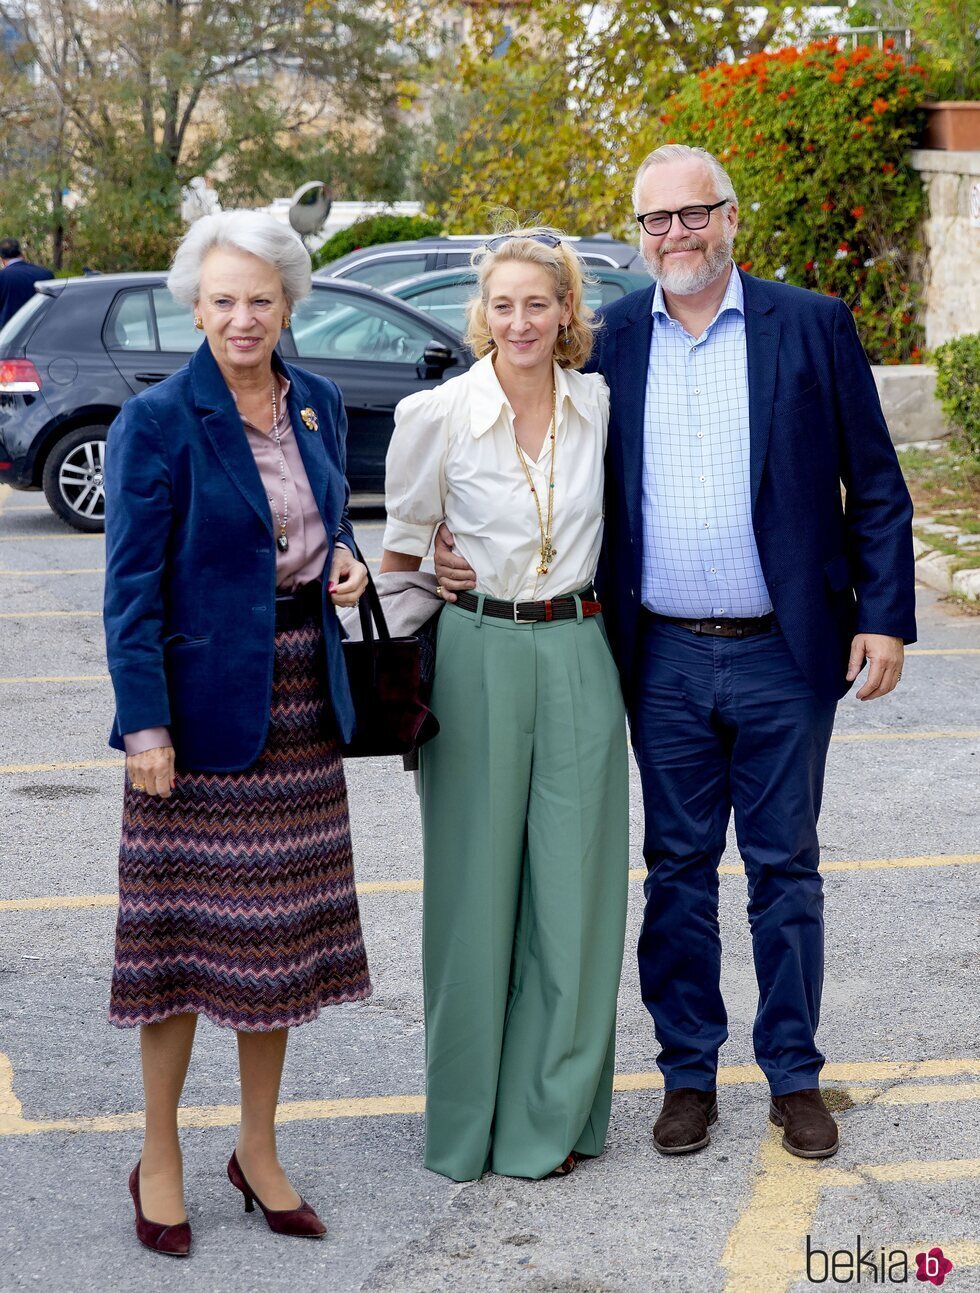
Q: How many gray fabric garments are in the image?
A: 1